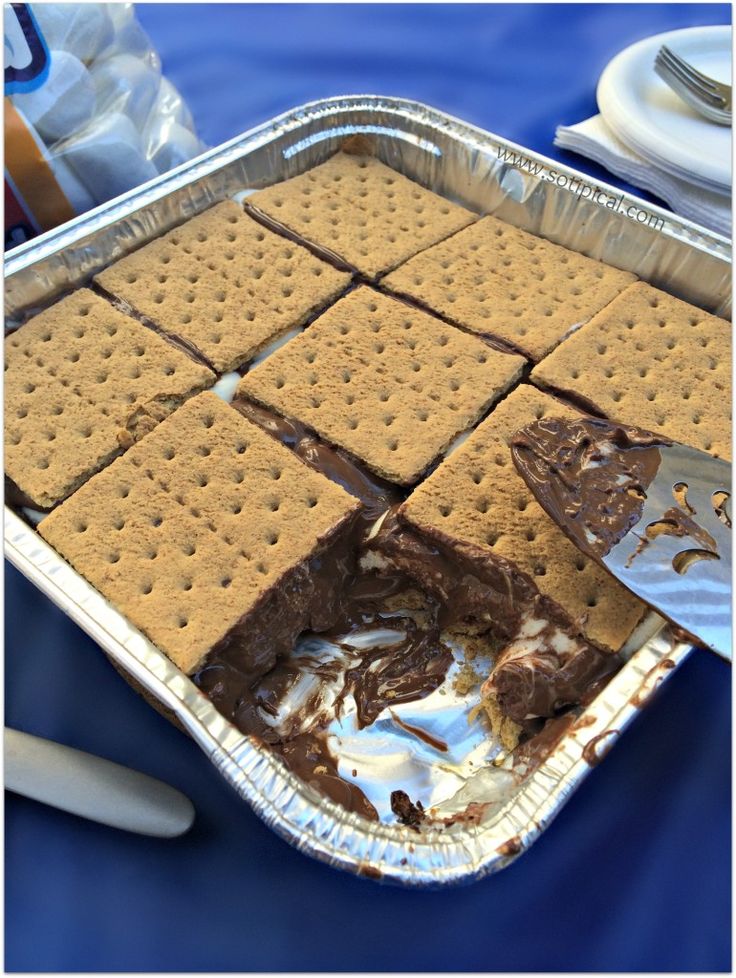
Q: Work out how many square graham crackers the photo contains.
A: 8